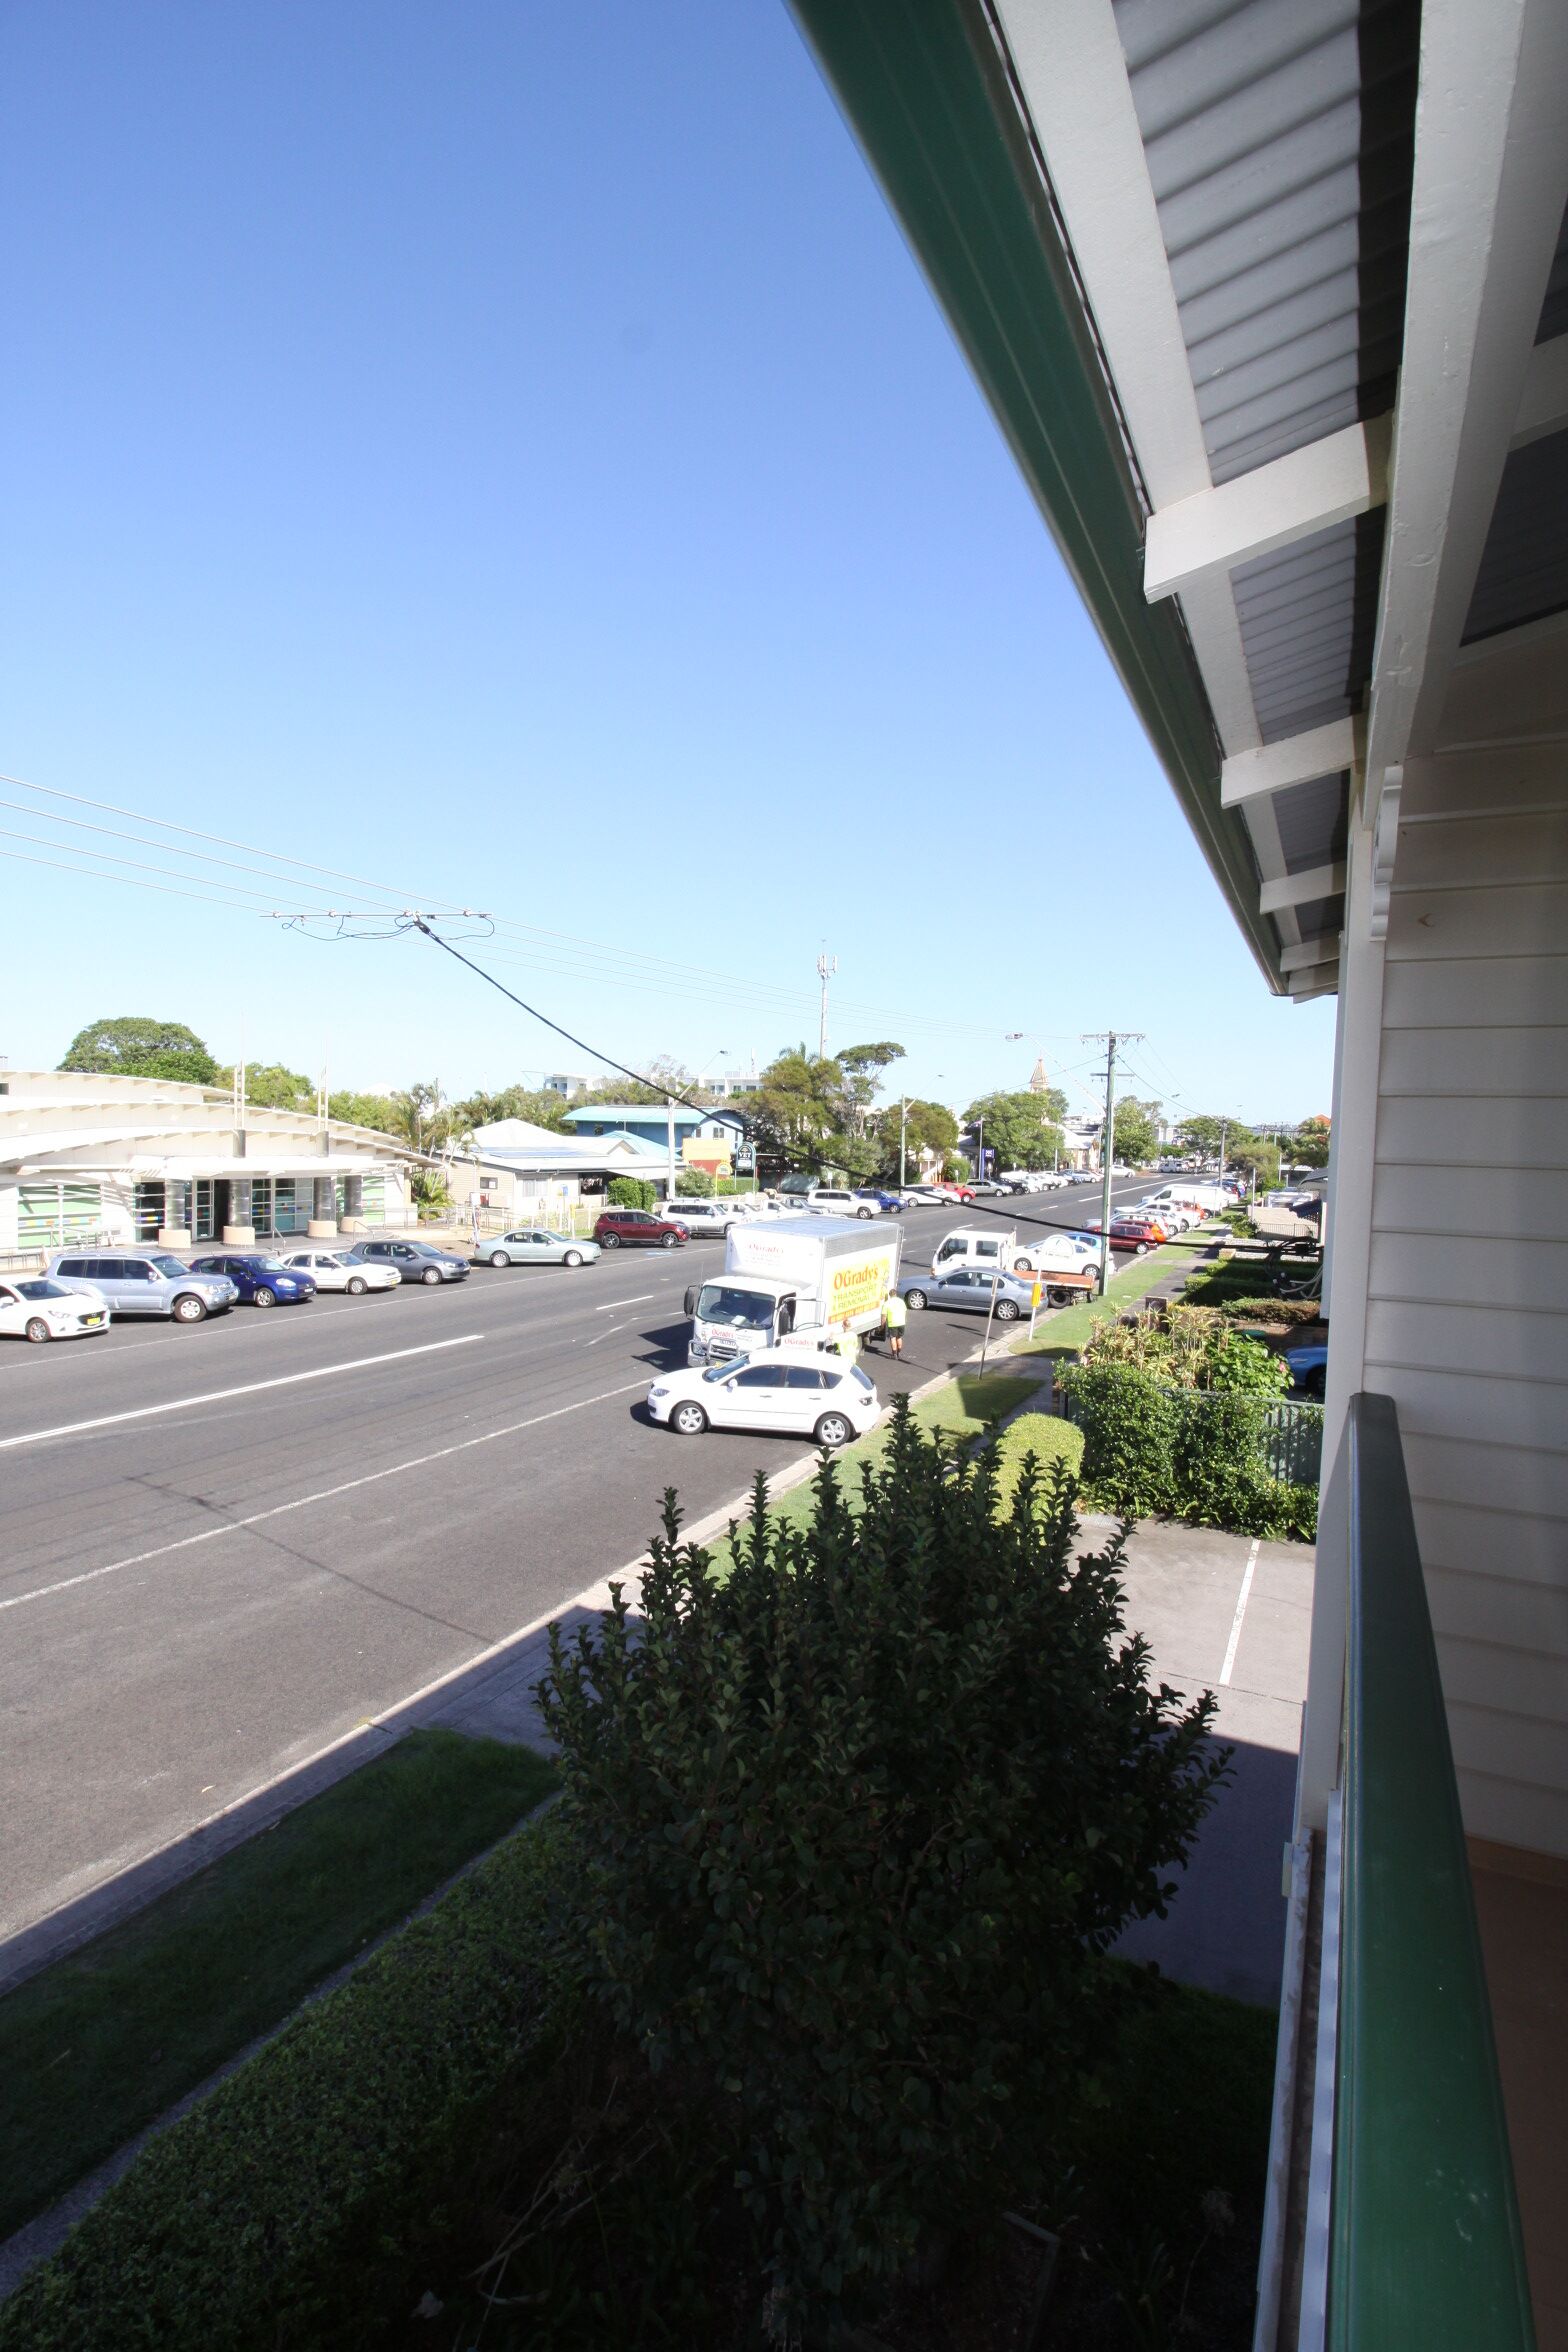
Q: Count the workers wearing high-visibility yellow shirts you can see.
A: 2